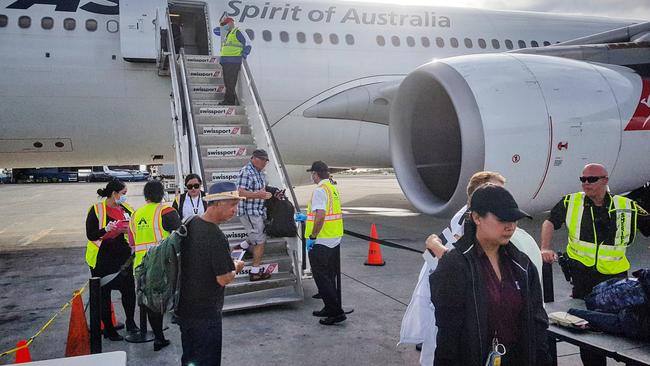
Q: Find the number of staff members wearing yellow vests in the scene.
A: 5